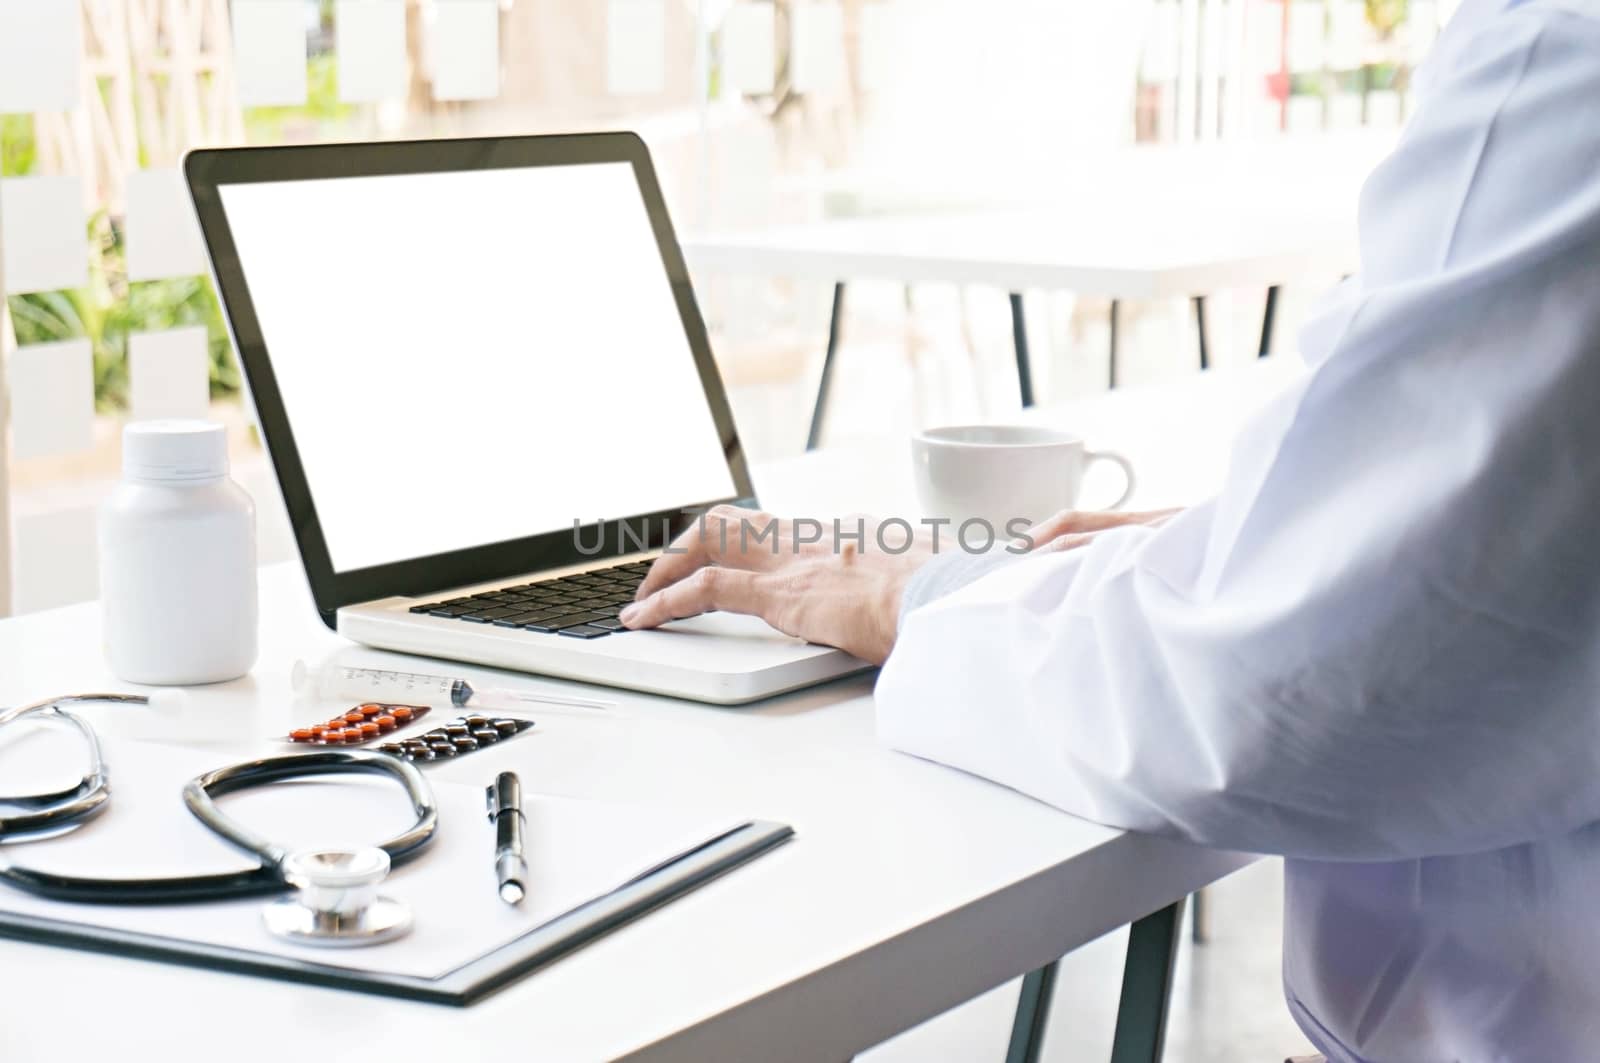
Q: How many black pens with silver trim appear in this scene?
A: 1